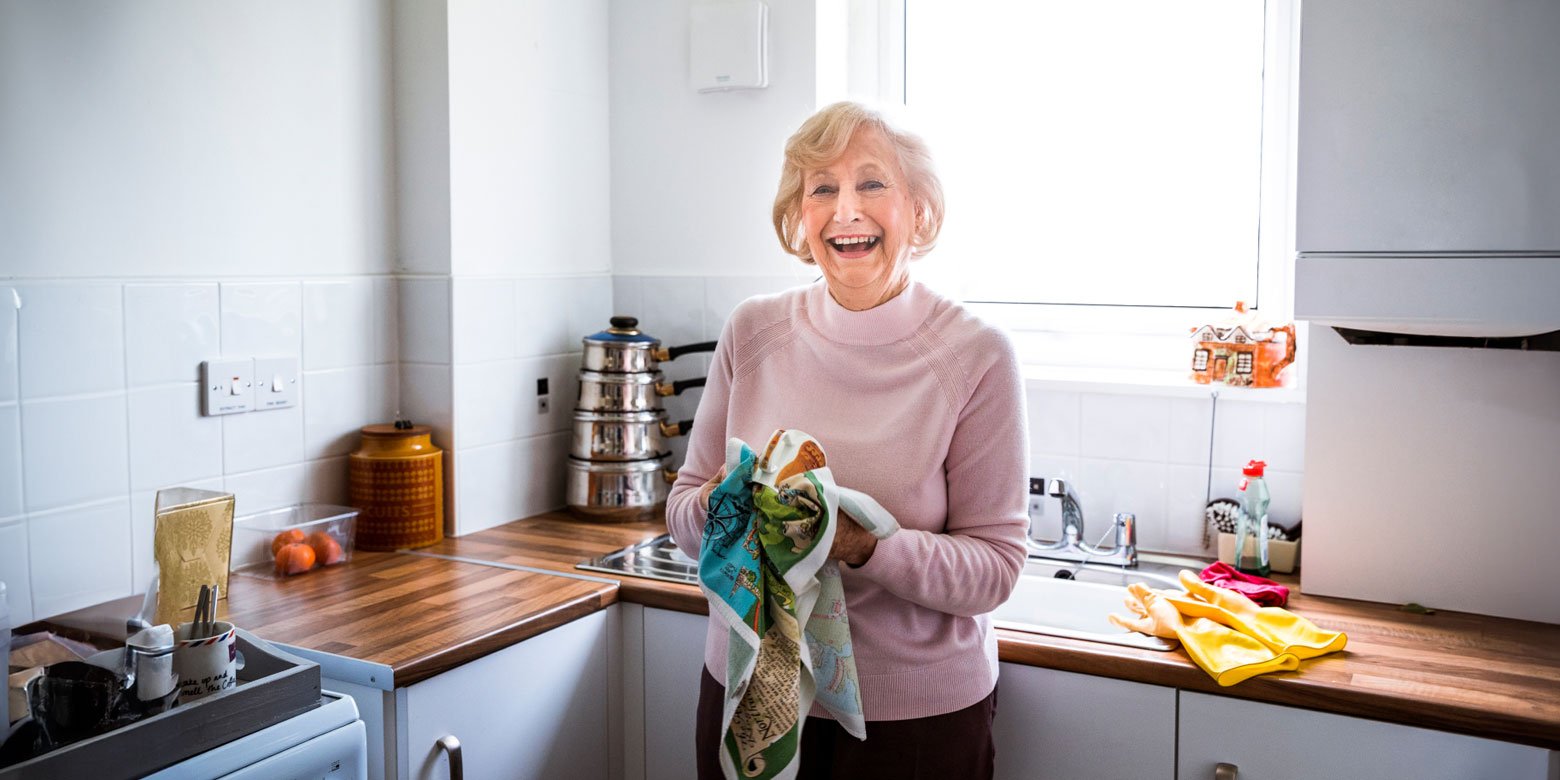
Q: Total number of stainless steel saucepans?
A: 4